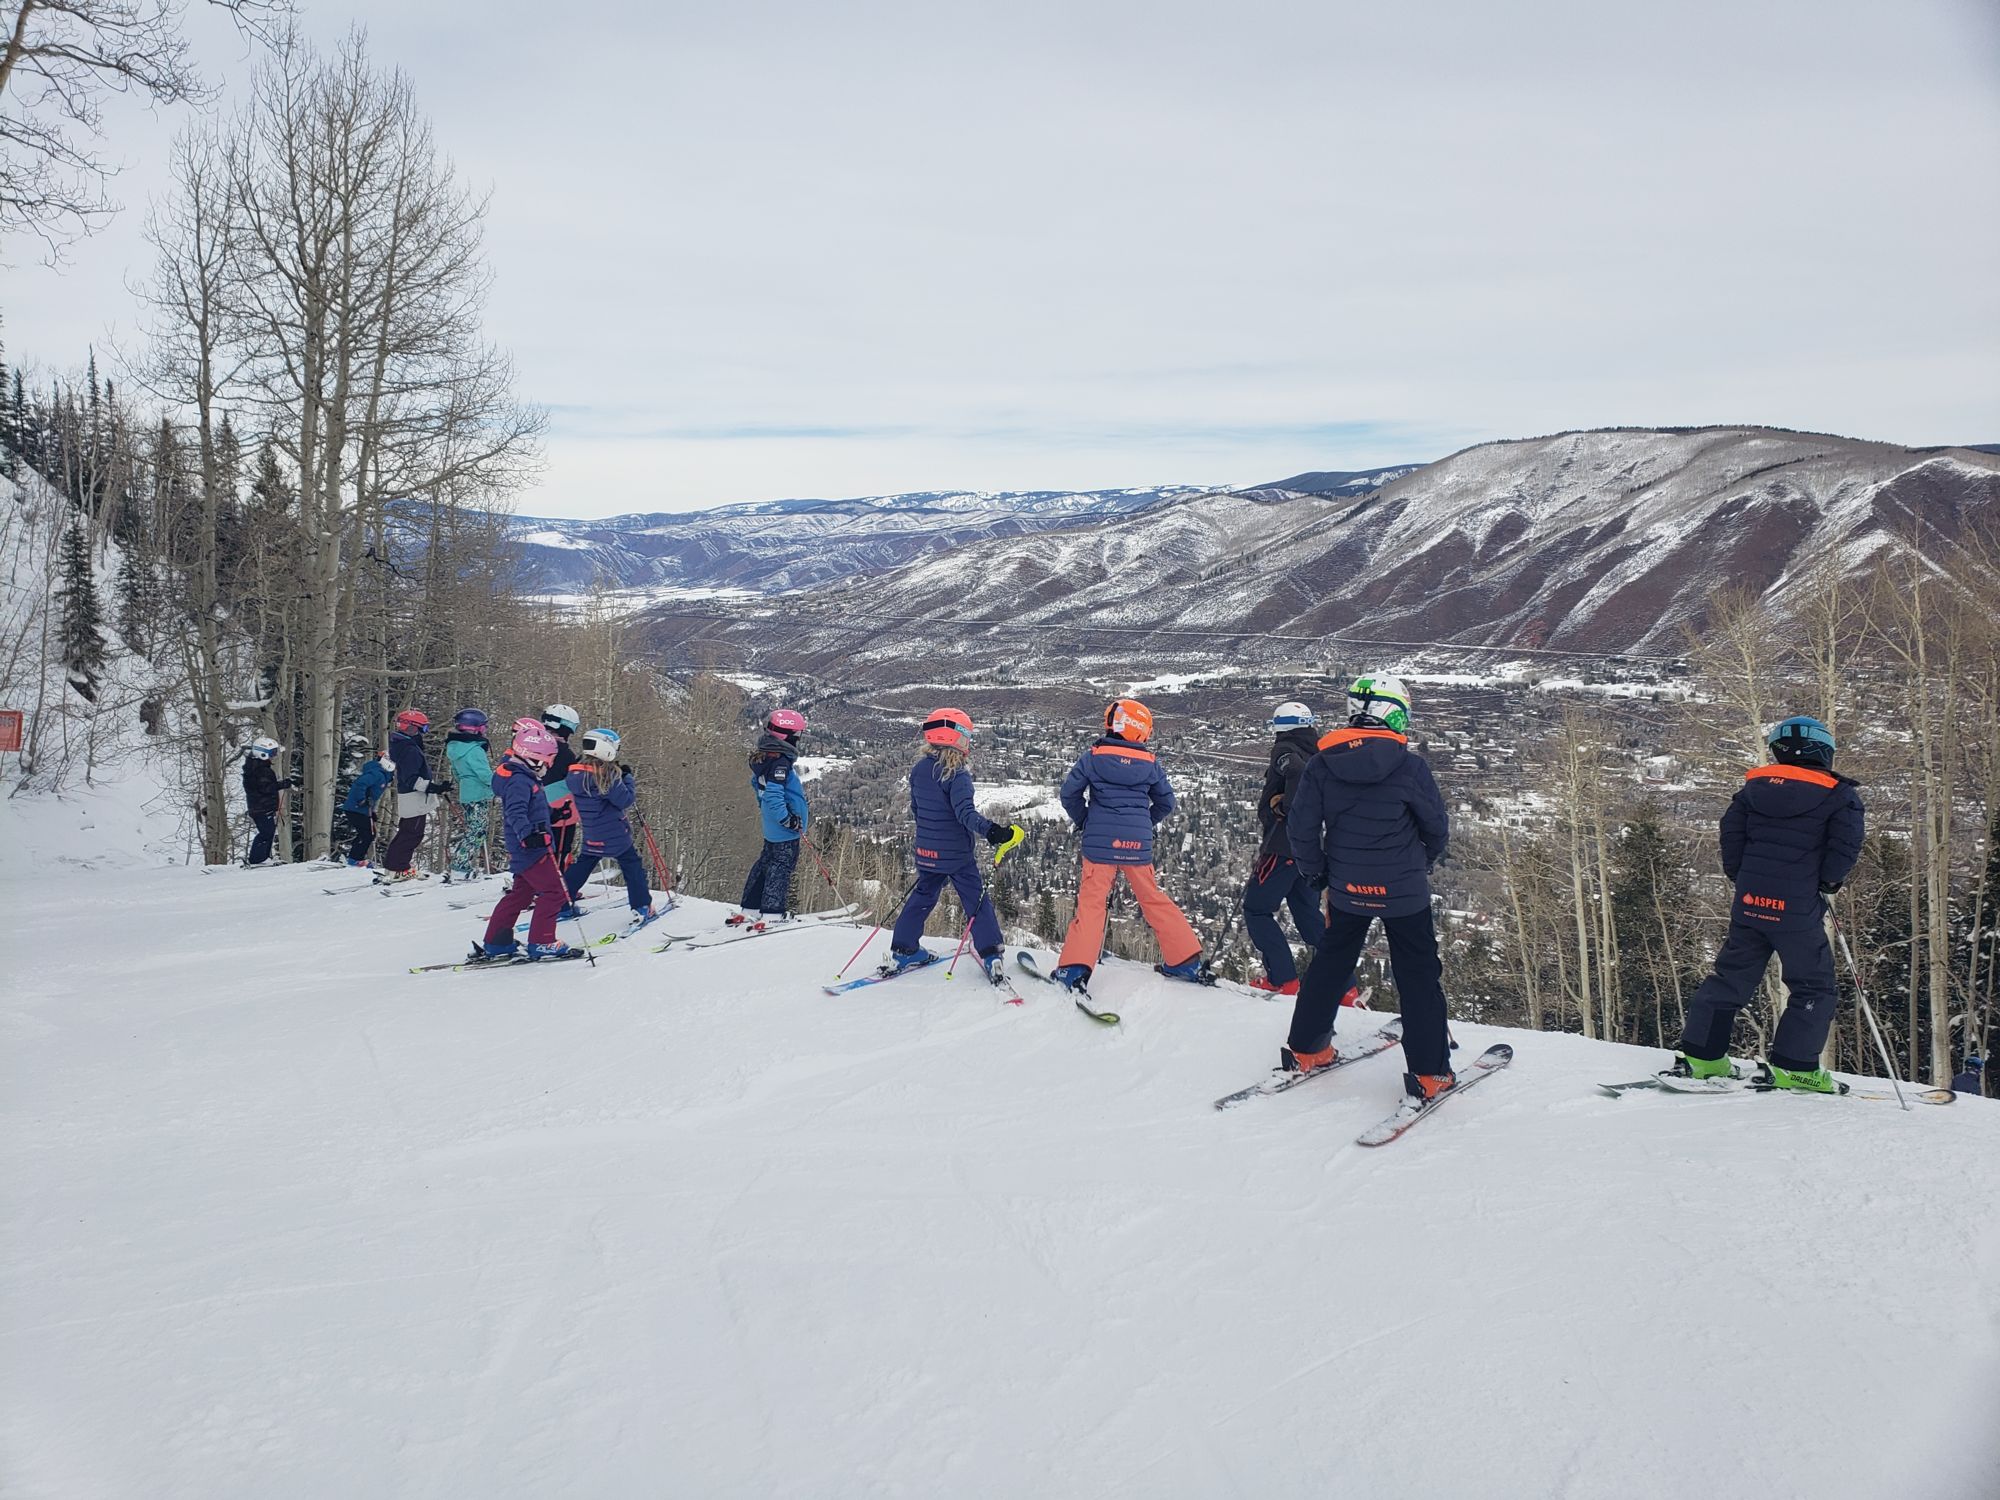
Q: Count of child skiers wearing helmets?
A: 14